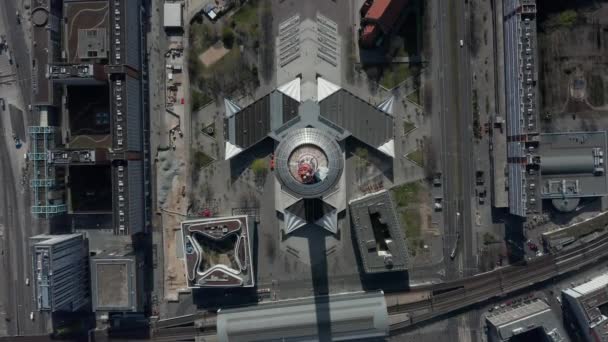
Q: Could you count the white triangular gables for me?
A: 8